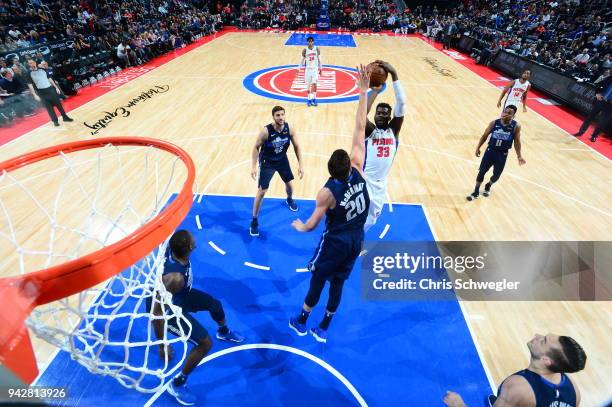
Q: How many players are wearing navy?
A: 5